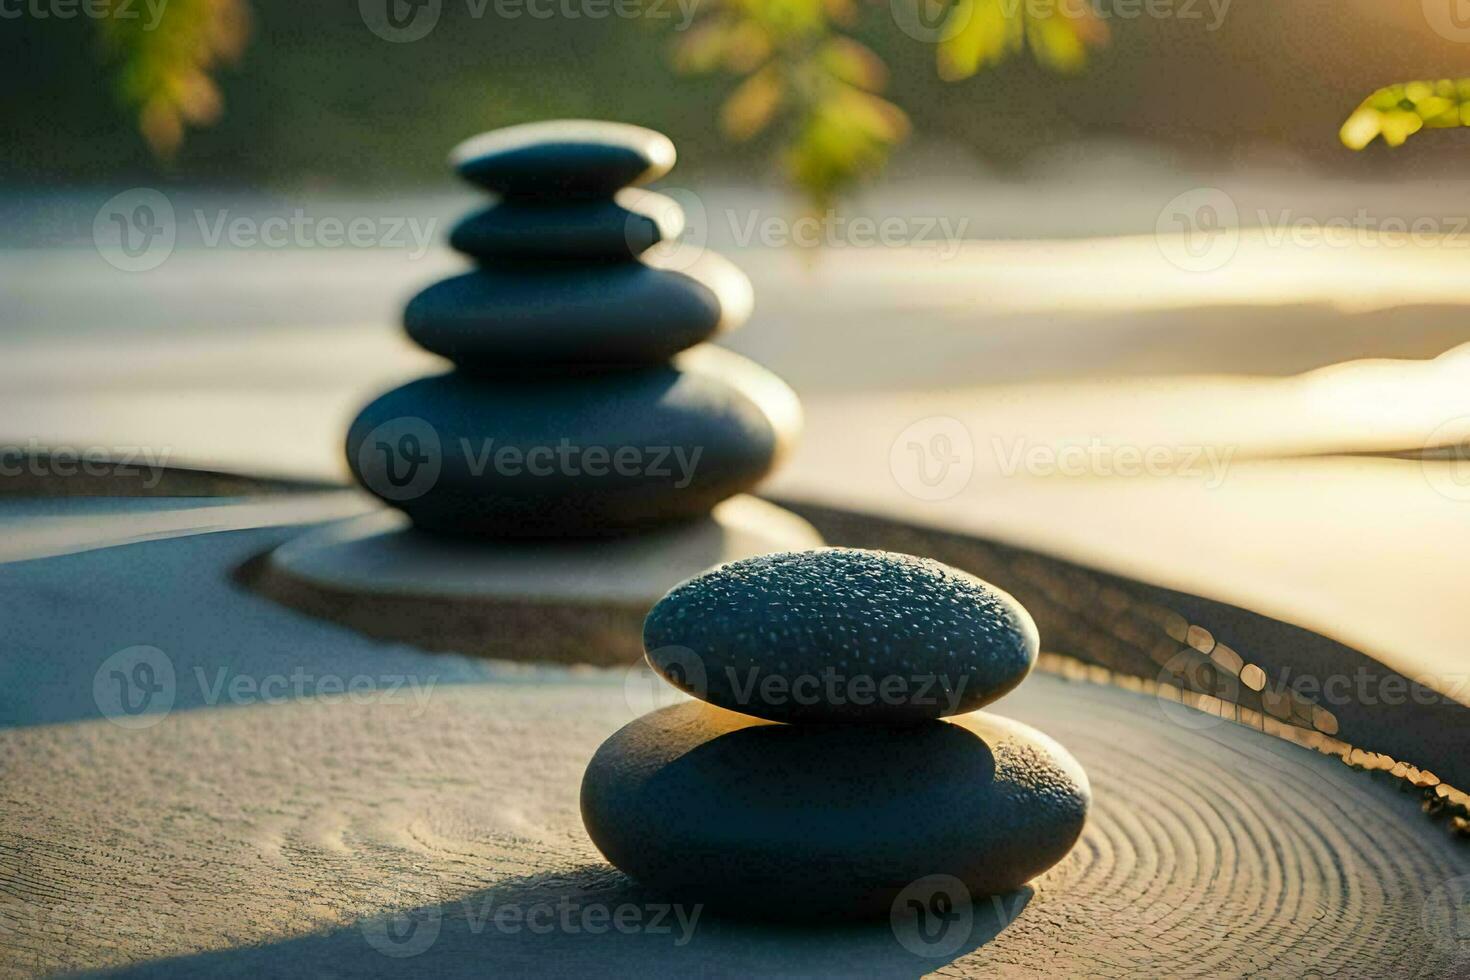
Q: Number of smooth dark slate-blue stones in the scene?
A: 6